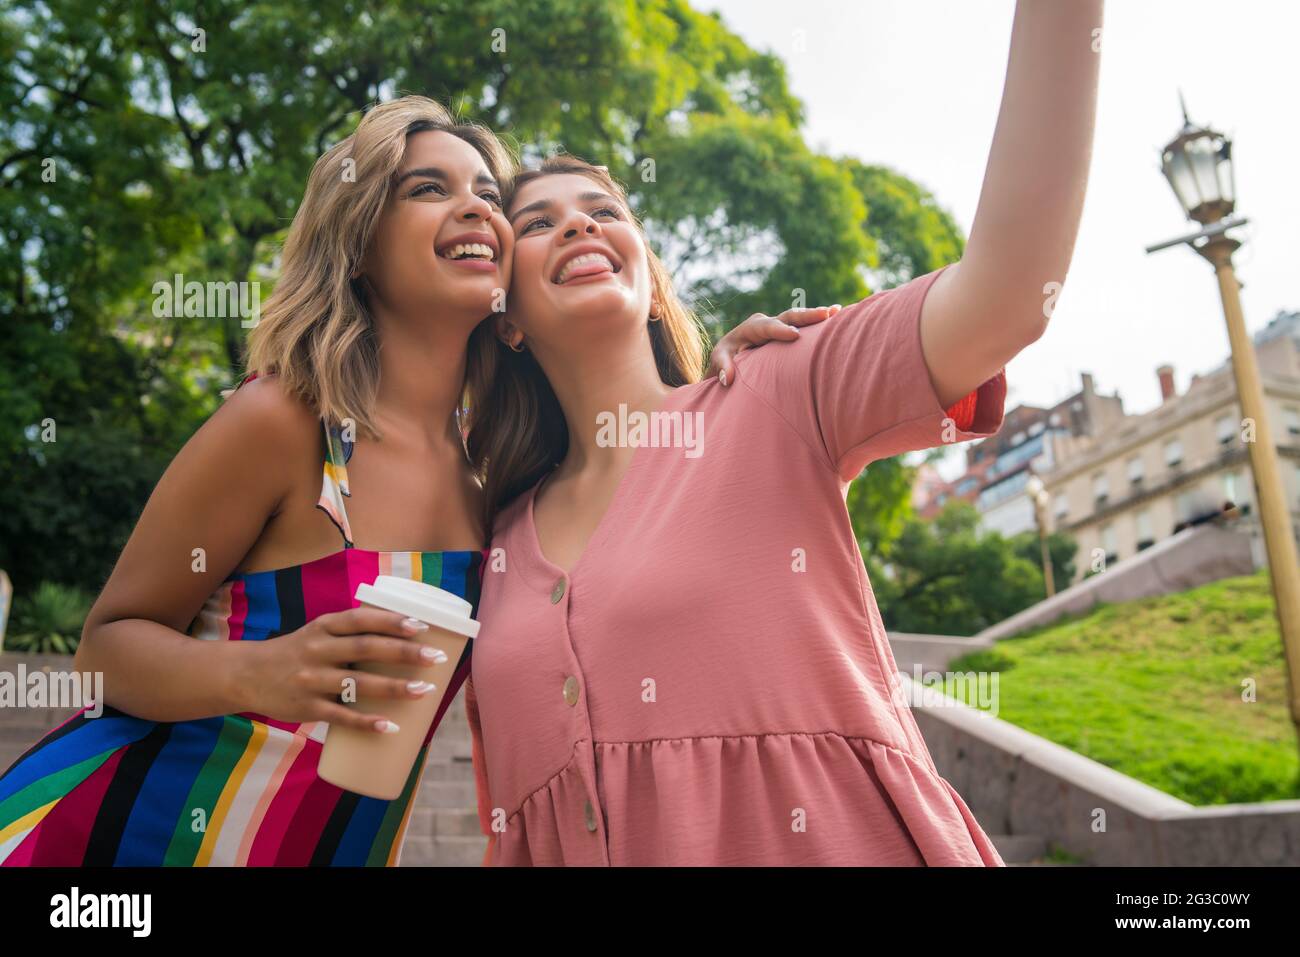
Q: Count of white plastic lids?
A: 1